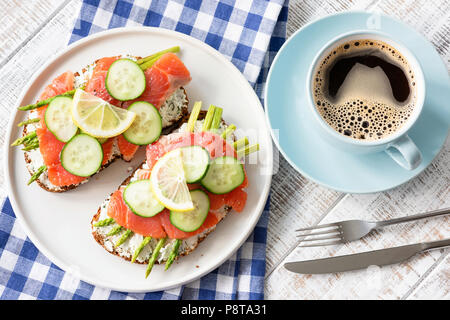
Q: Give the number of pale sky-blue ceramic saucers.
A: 1